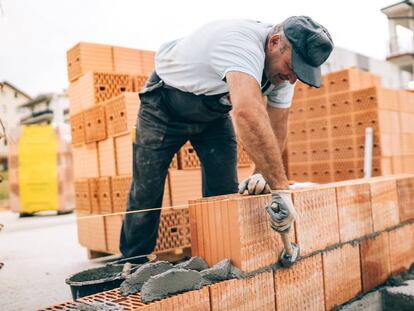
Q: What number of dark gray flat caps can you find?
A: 1